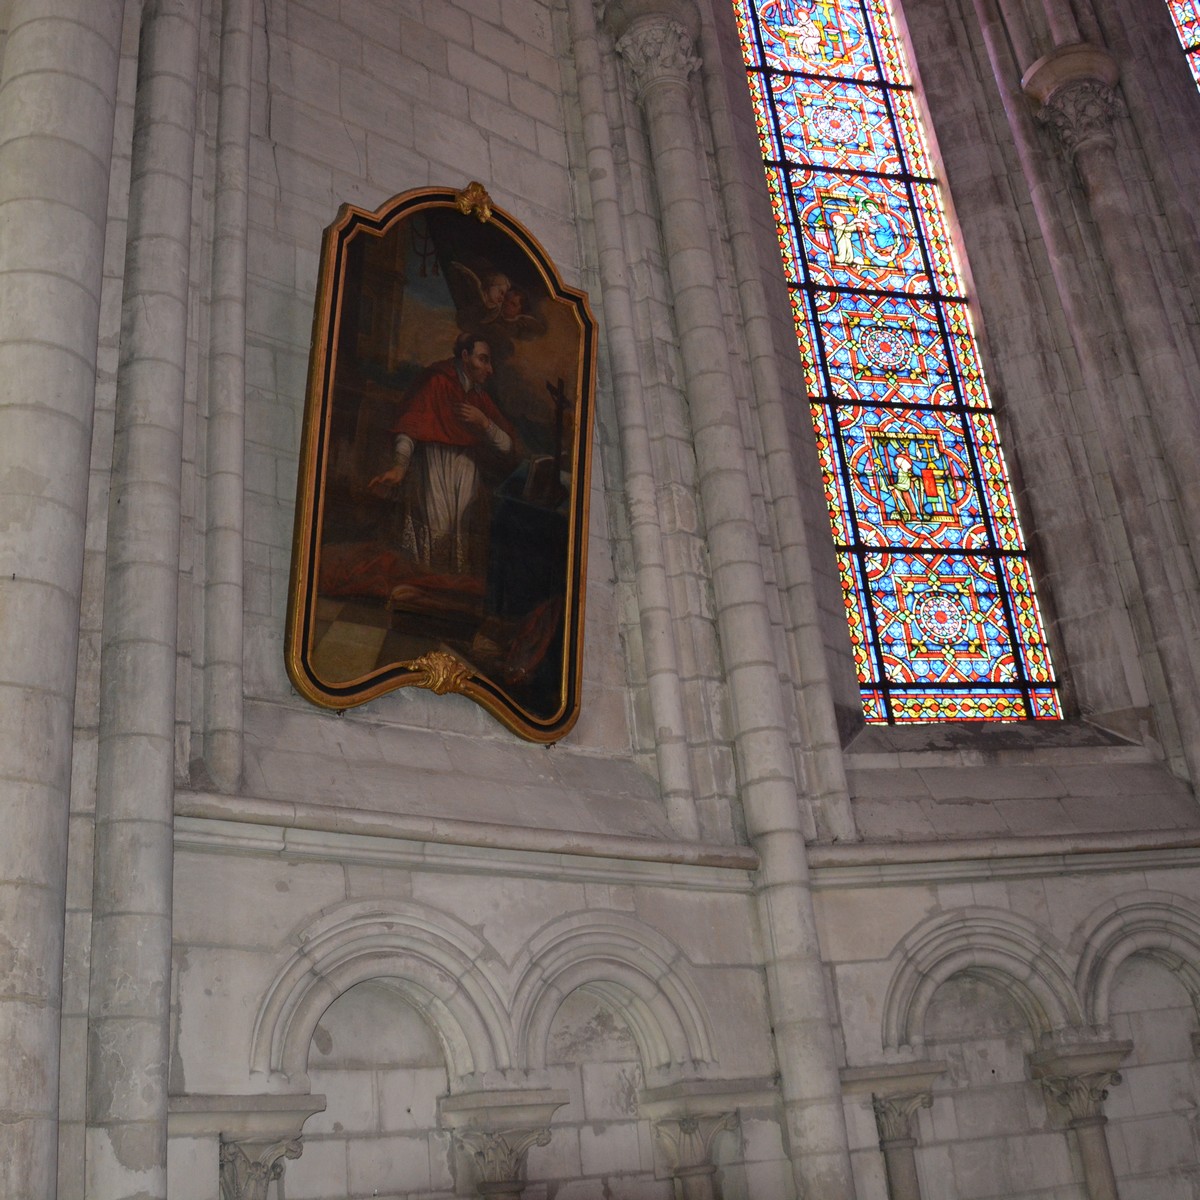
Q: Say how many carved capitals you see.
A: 7